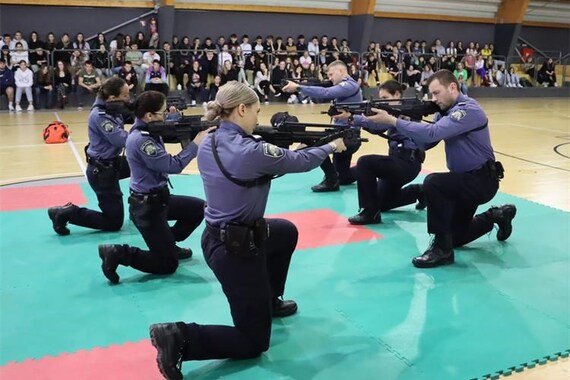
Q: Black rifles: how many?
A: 6